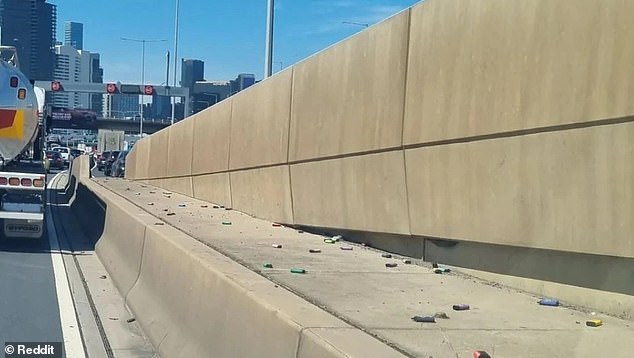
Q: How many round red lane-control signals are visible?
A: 3